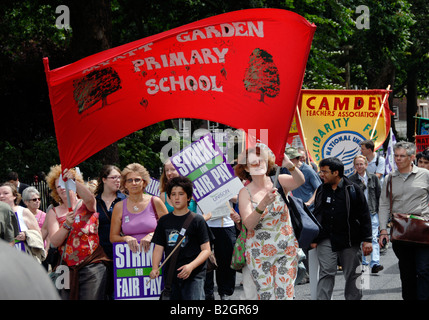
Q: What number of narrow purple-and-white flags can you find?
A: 1